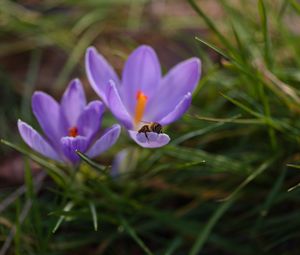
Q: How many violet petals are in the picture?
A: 12